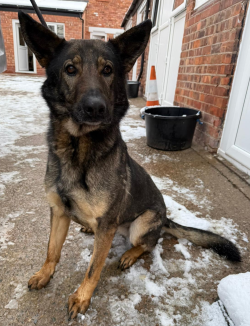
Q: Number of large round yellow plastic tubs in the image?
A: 0